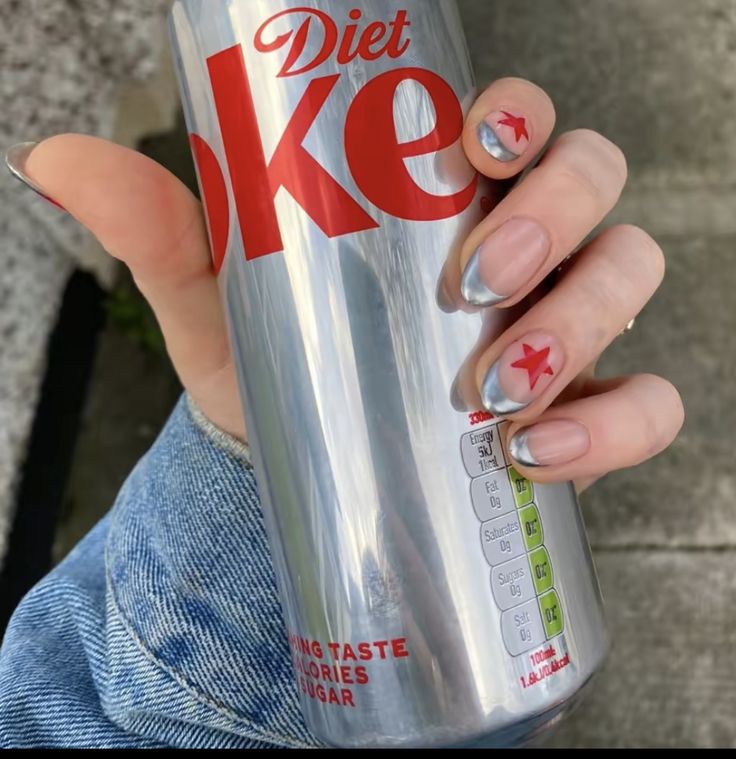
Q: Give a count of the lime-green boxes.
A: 4